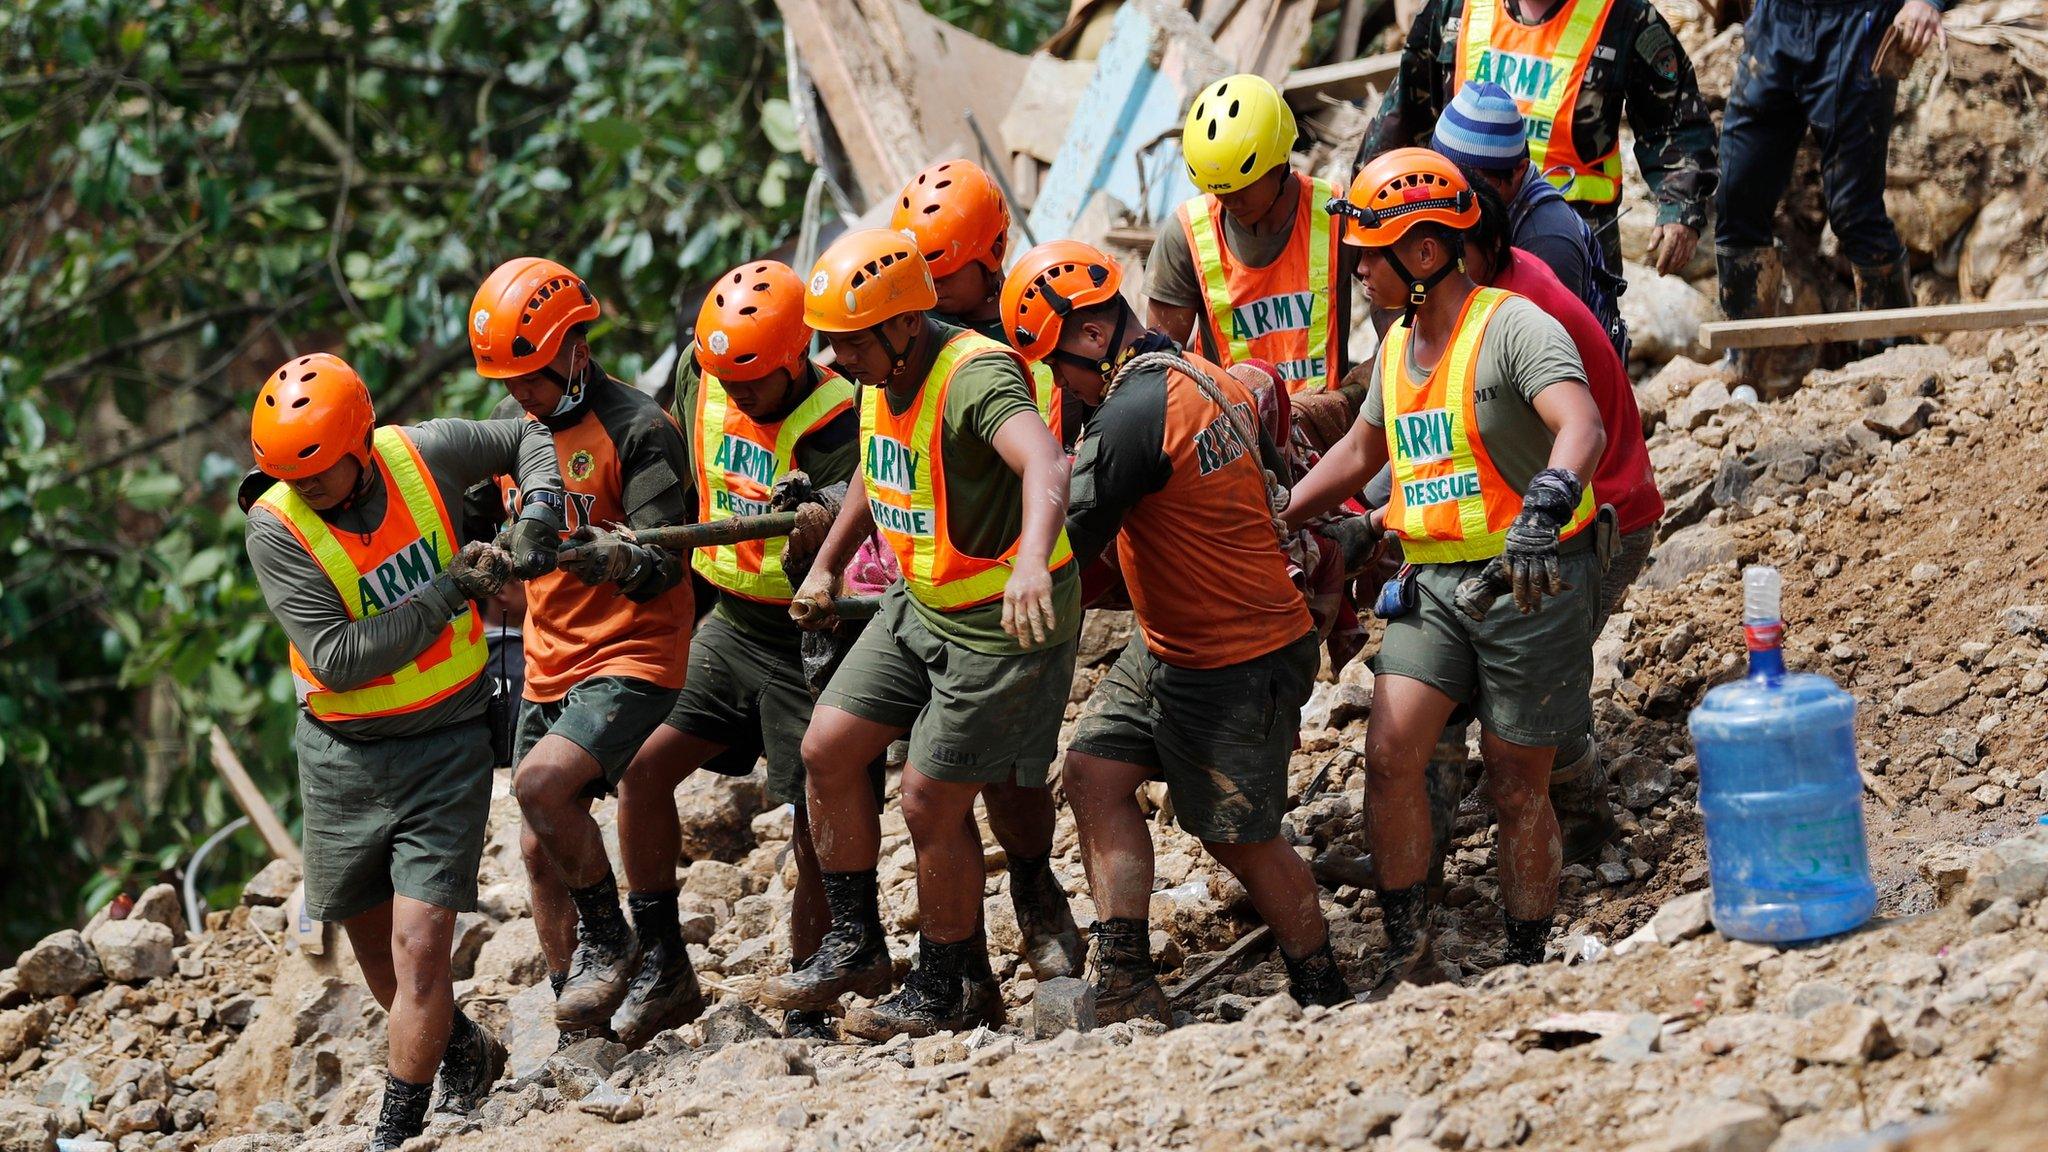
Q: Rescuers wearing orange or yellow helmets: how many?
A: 8